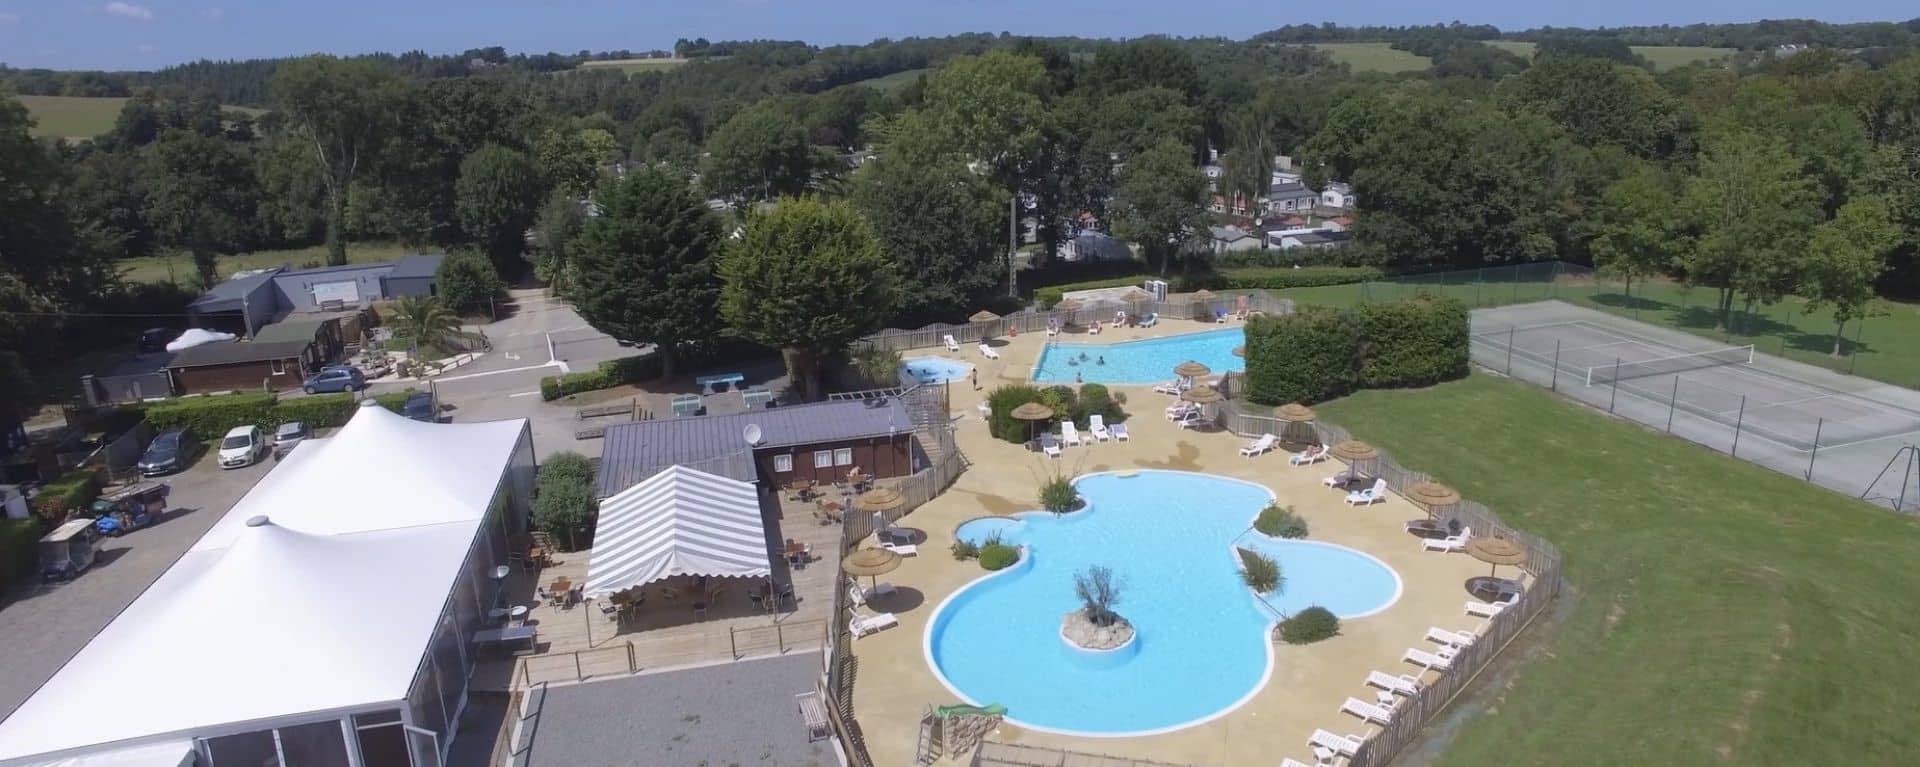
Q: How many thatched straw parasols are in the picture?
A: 14